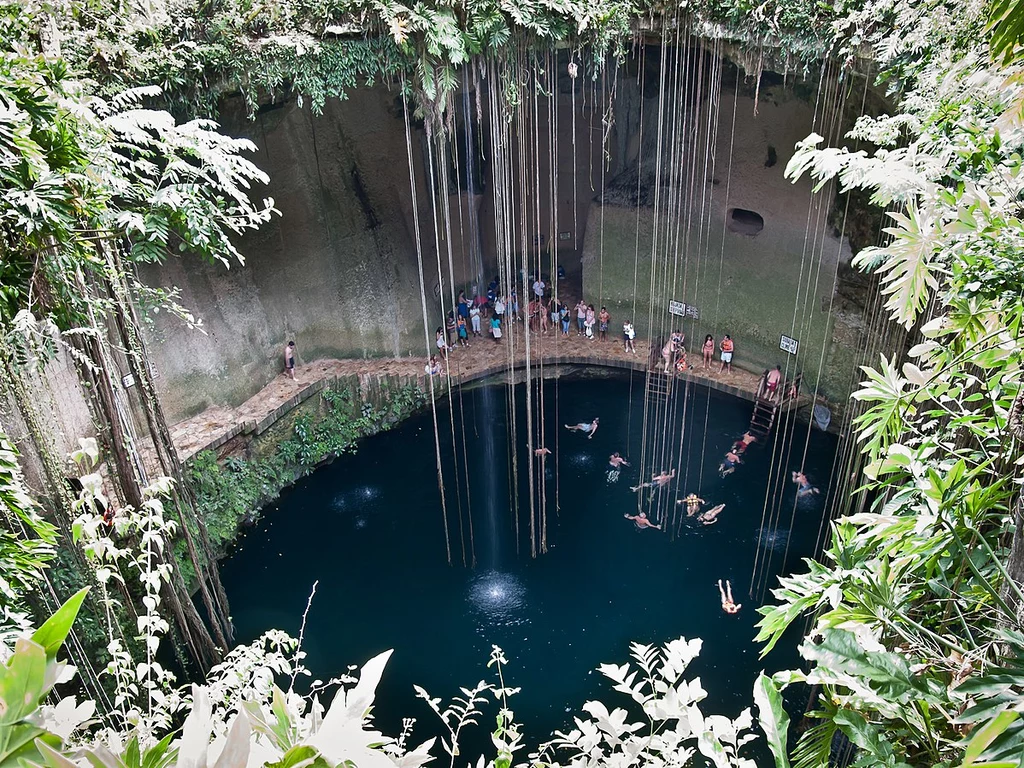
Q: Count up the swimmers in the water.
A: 11